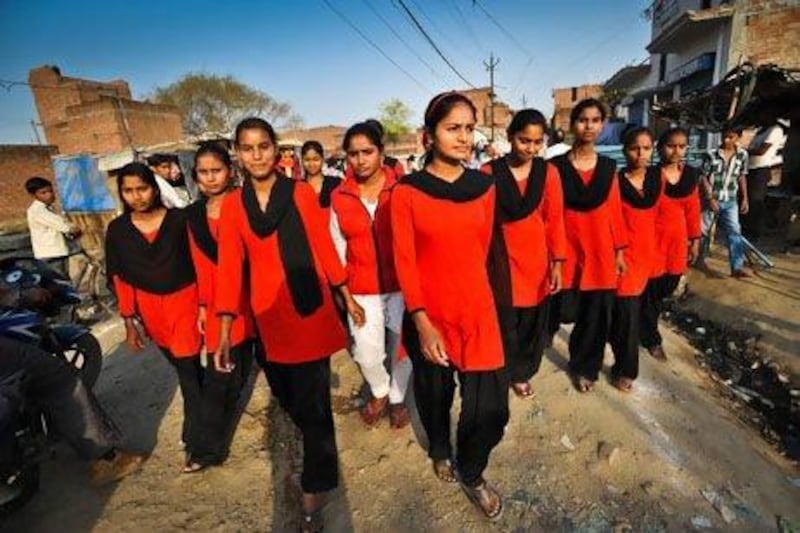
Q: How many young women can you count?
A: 10